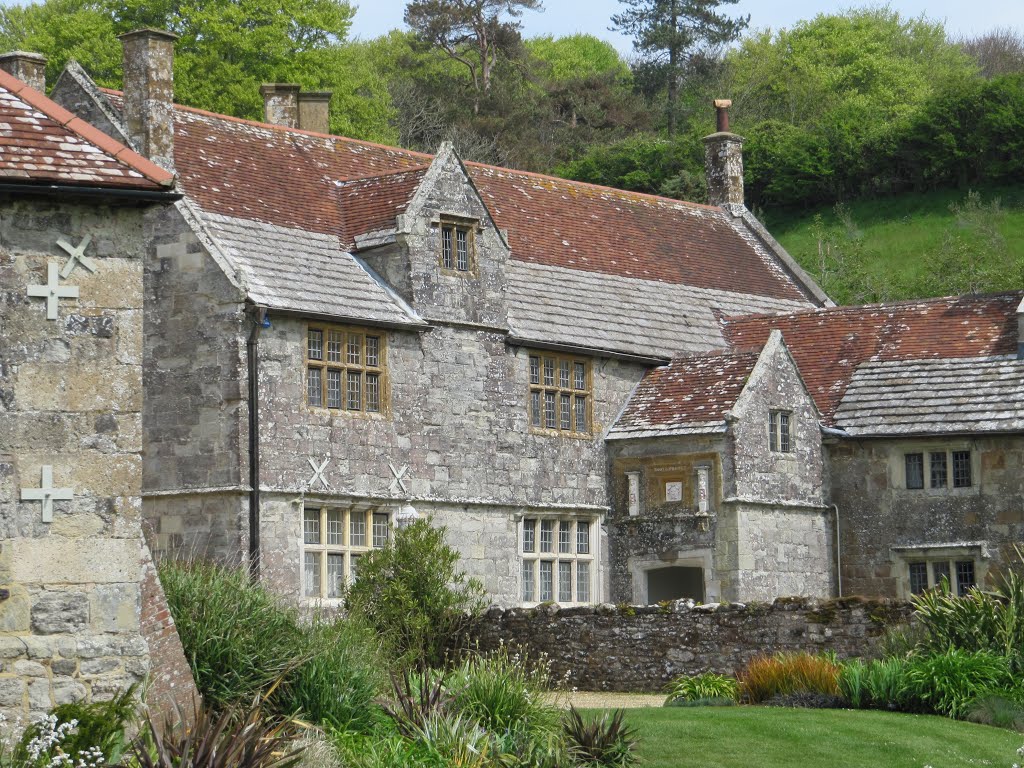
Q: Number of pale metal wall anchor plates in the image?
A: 5